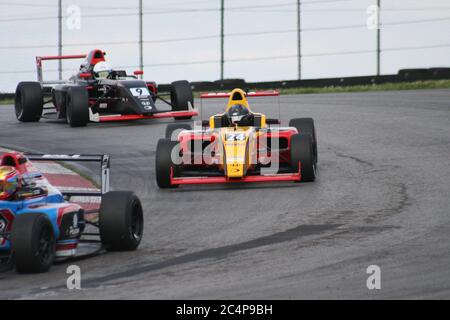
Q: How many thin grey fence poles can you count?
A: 5